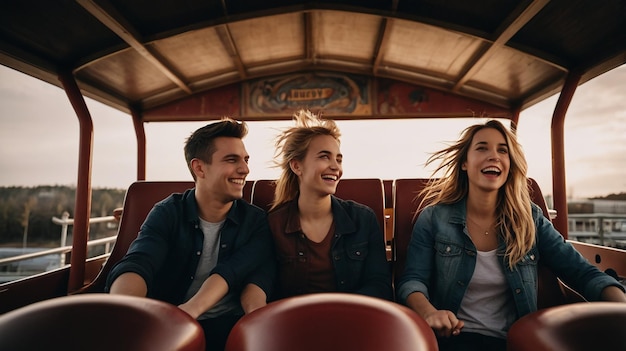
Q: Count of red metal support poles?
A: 4